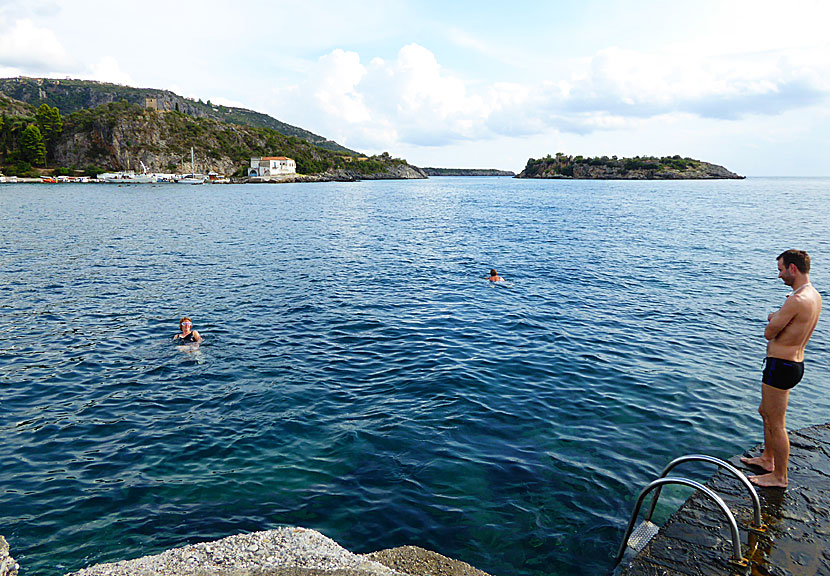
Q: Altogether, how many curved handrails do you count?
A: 2